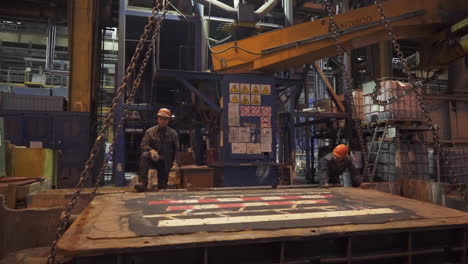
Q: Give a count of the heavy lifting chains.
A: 4